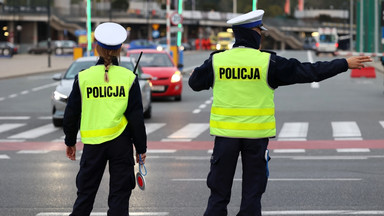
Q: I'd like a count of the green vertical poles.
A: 3